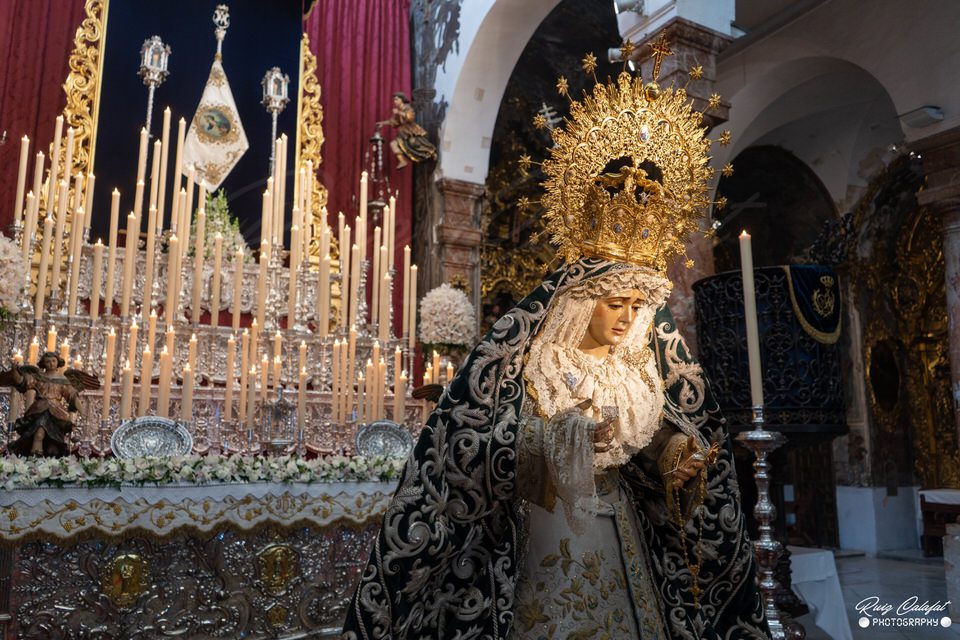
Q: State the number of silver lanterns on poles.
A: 2